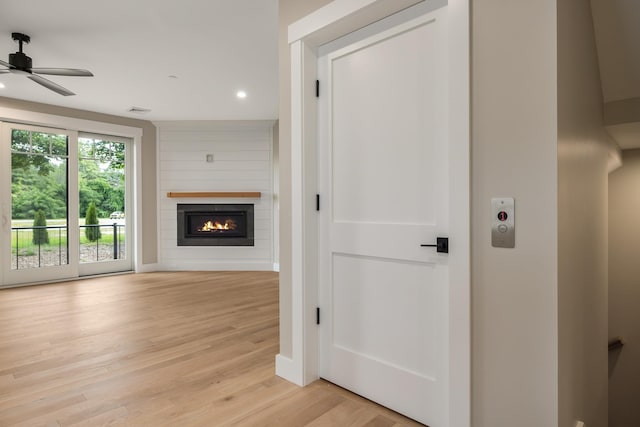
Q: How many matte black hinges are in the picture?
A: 3